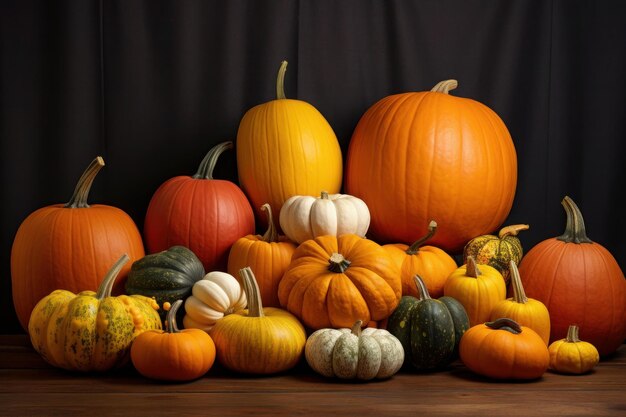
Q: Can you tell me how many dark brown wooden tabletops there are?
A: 1